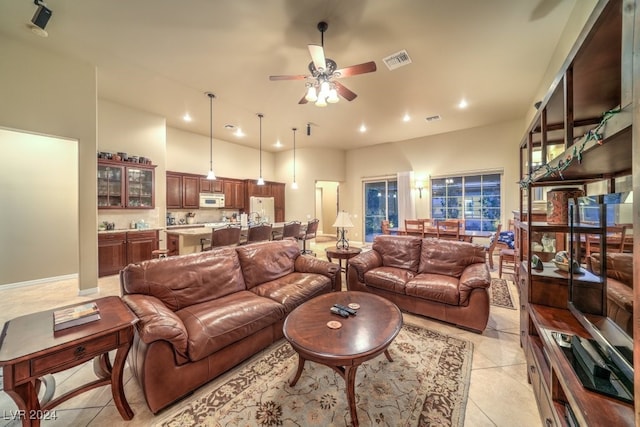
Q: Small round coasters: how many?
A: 2